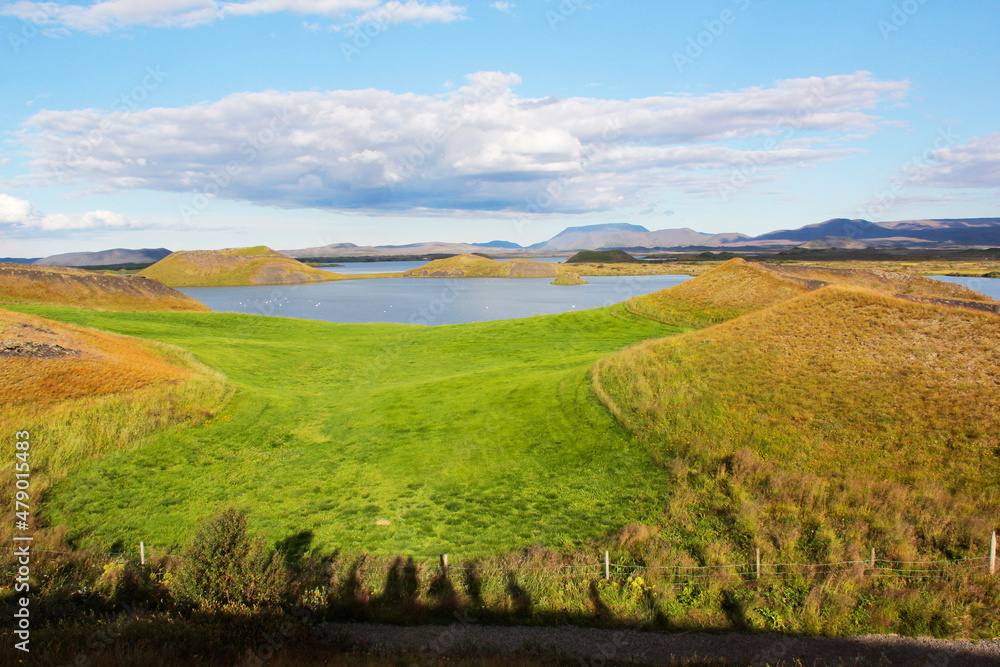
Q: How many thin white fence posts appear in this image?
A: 6